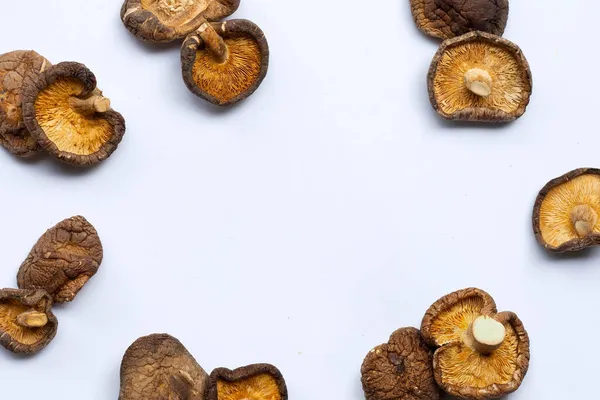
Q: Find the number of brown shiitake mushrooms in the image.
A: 13